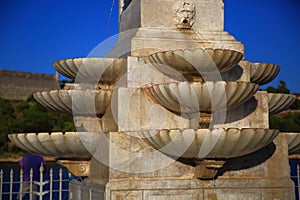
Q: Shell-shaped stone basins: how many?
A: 9